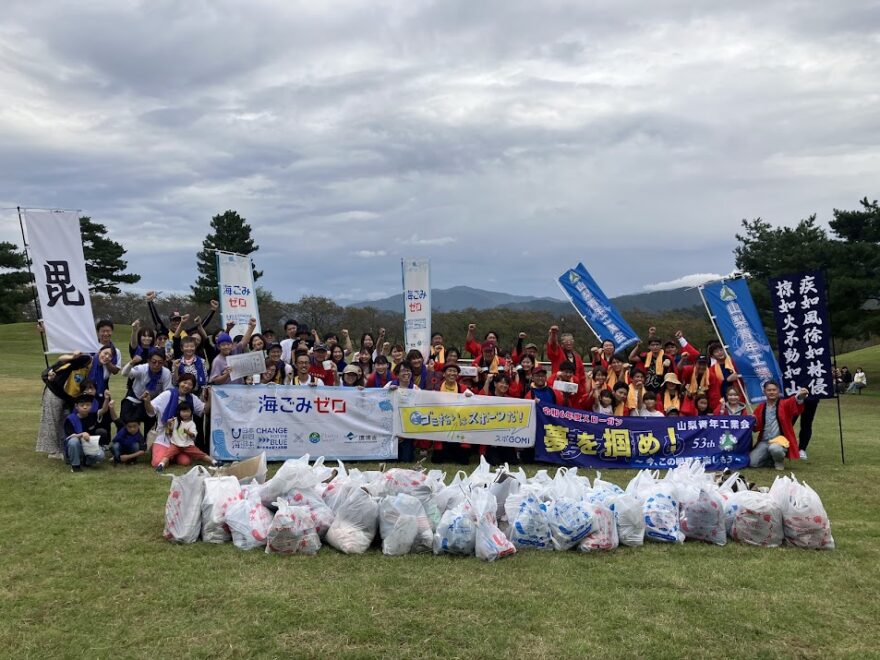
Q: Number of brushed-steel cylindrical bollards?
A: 0